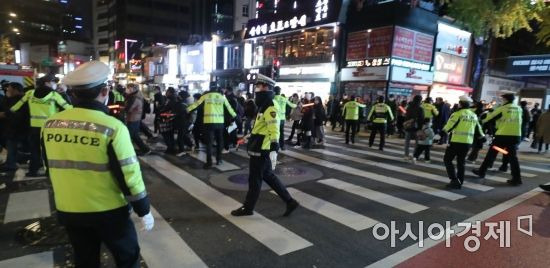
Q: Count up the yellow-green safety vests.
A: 11